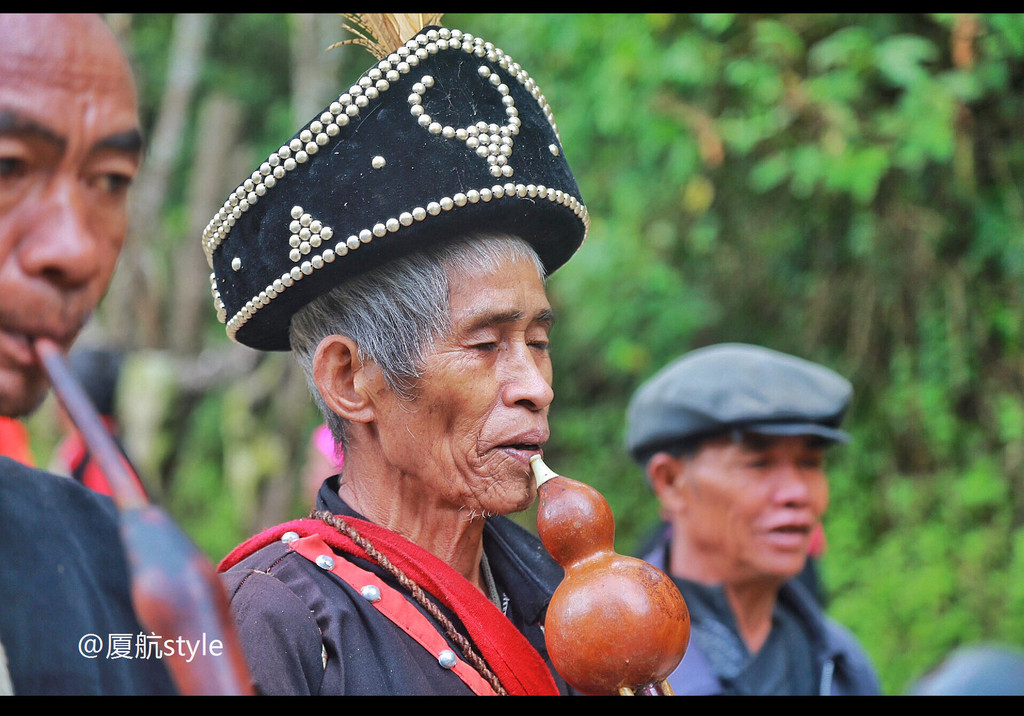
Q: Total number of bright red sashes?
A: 1